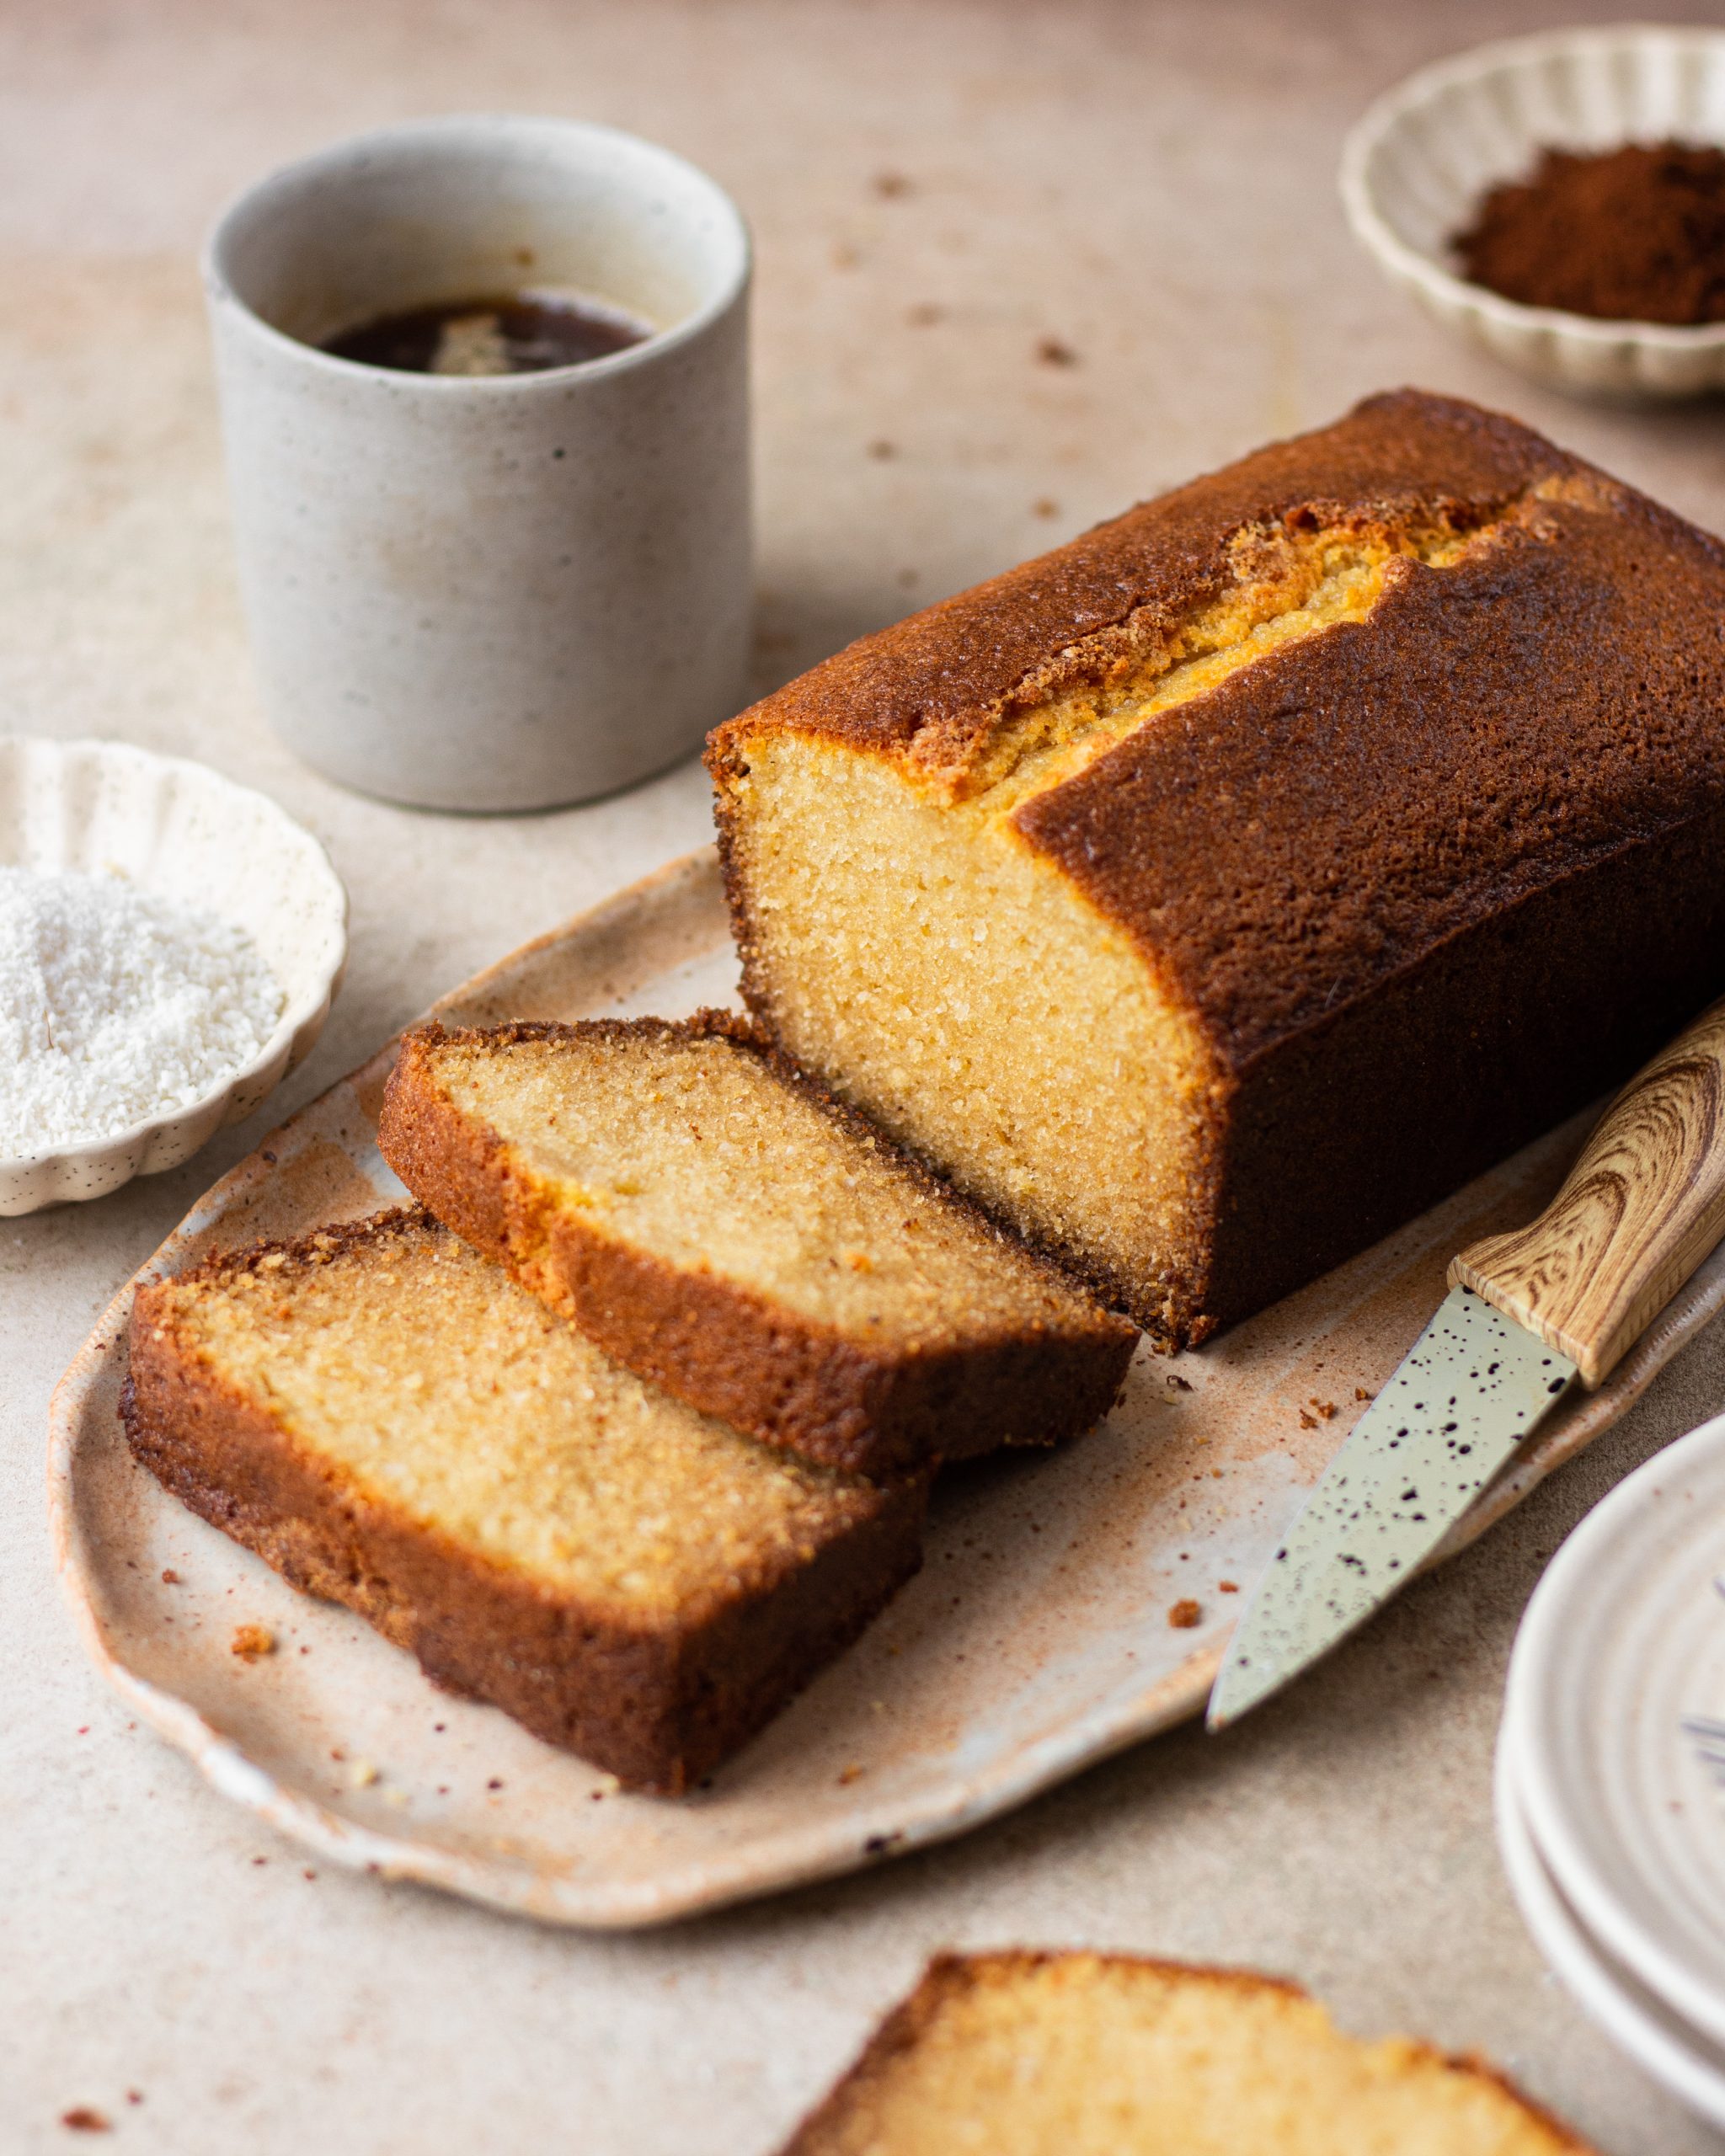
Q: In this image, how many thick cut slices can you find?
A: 3